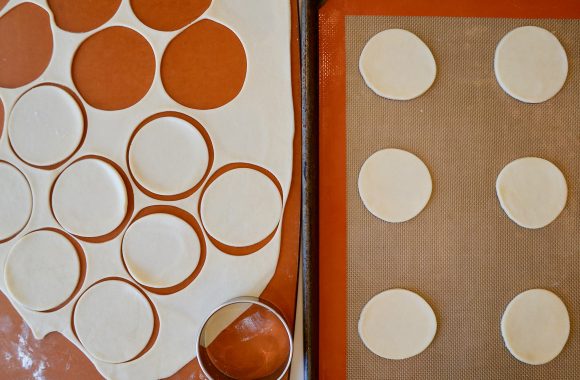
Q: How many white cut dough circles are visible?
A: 14